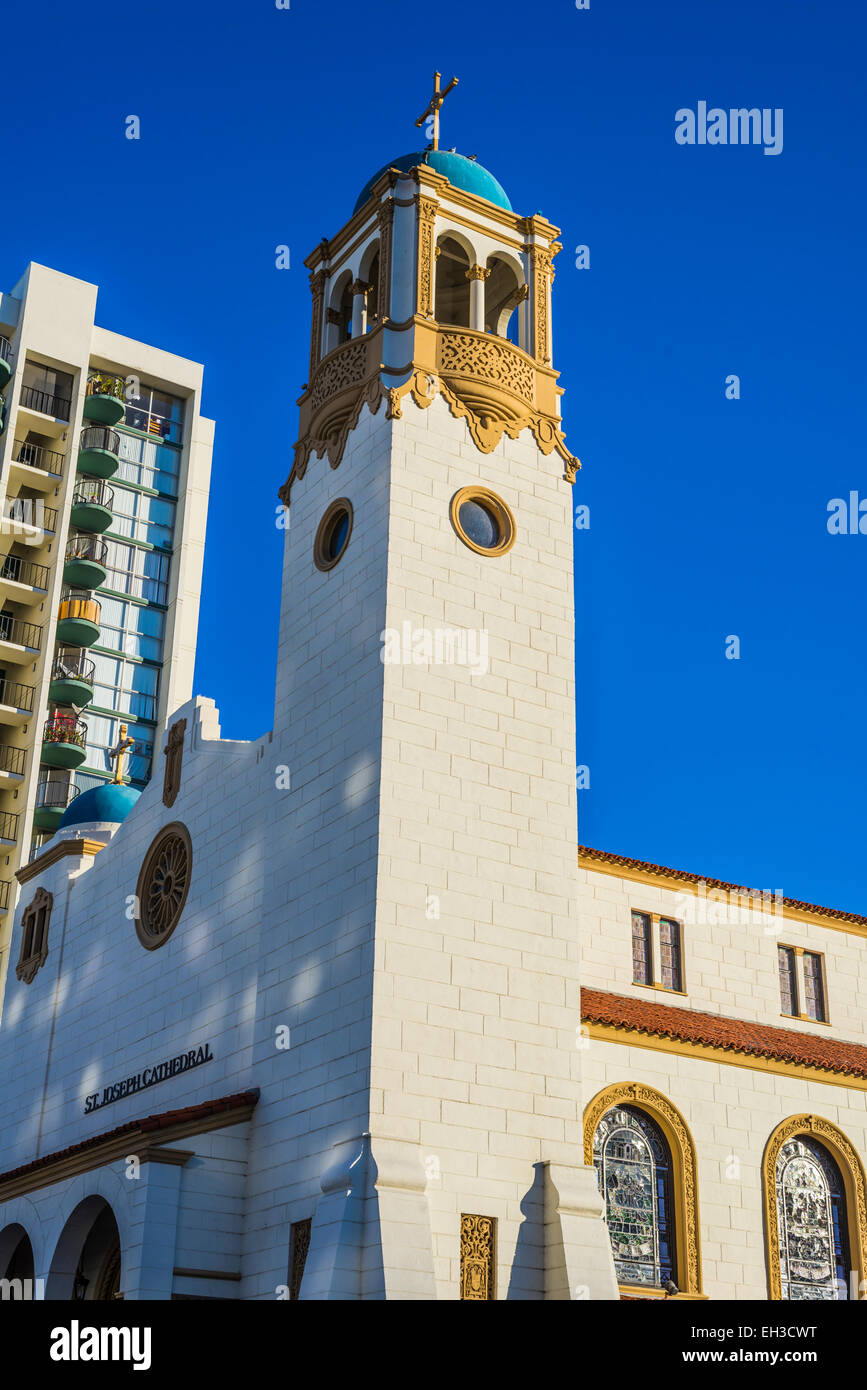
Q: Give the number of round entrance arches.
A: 2